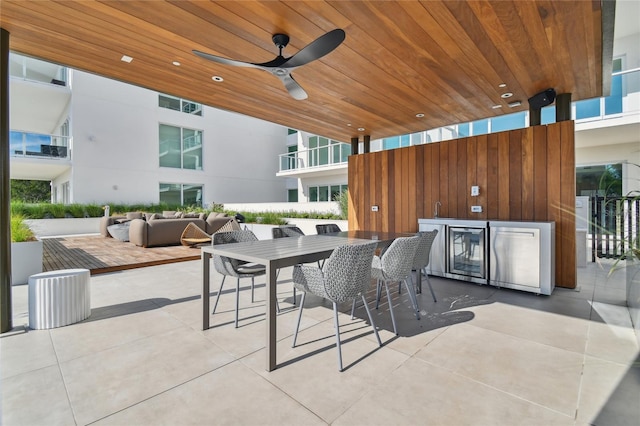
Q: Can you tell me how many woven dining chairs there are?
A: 6